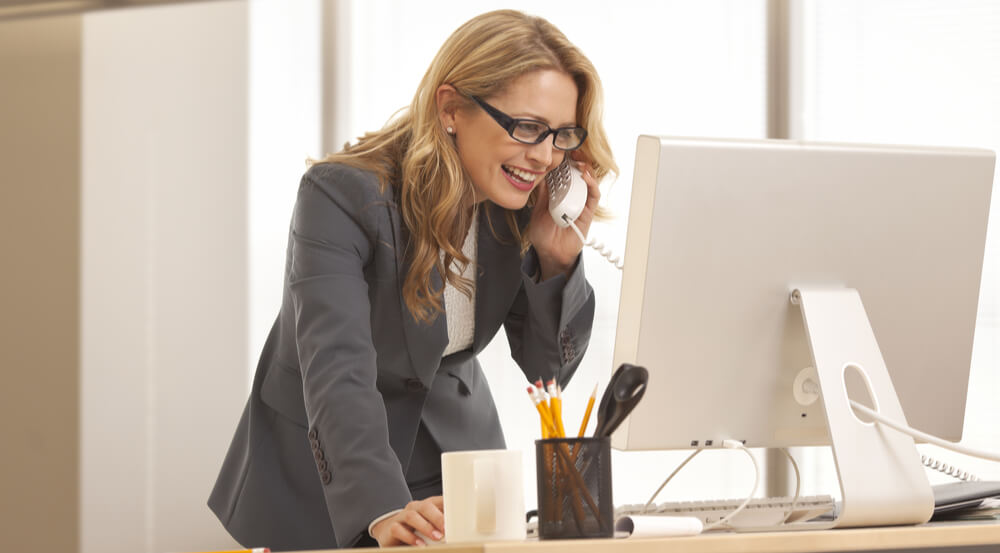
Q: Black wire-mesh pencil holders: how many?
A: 1